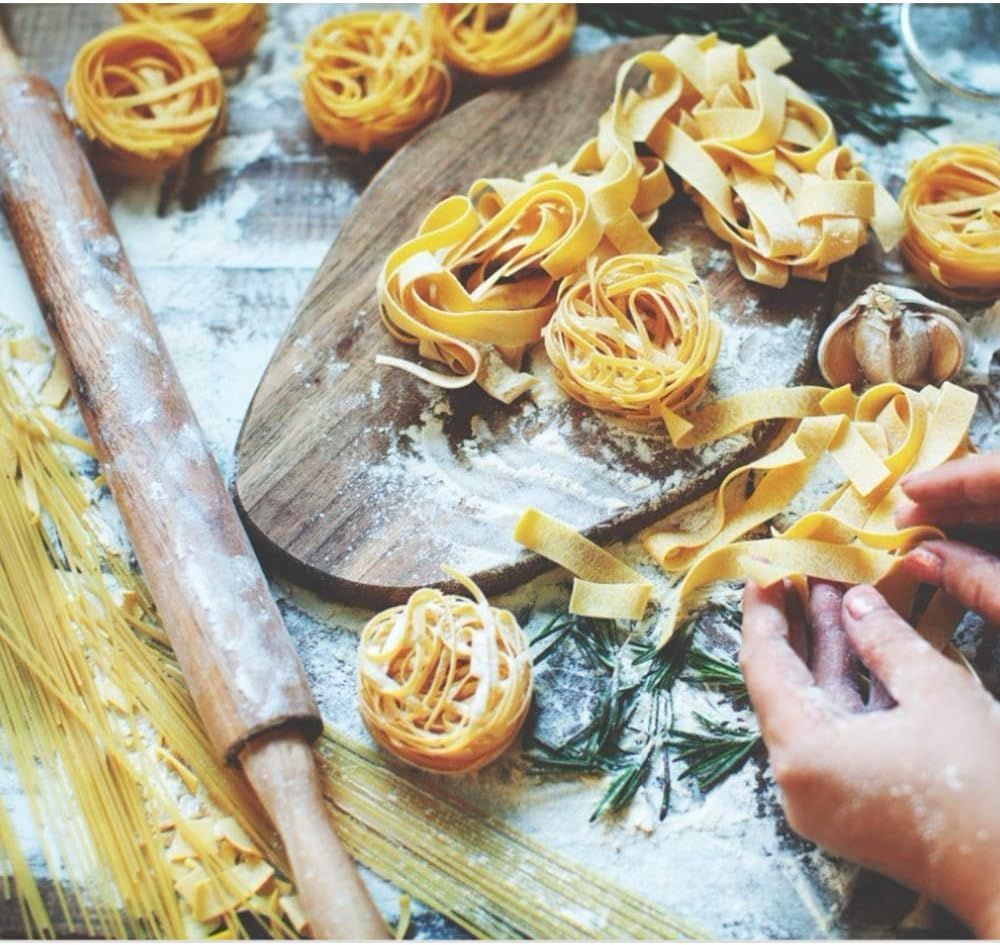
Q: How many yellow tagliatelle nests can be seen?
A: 7